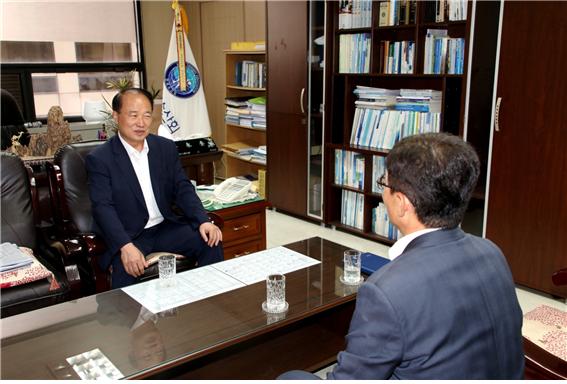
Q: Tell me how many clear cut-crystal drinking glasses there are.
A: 3